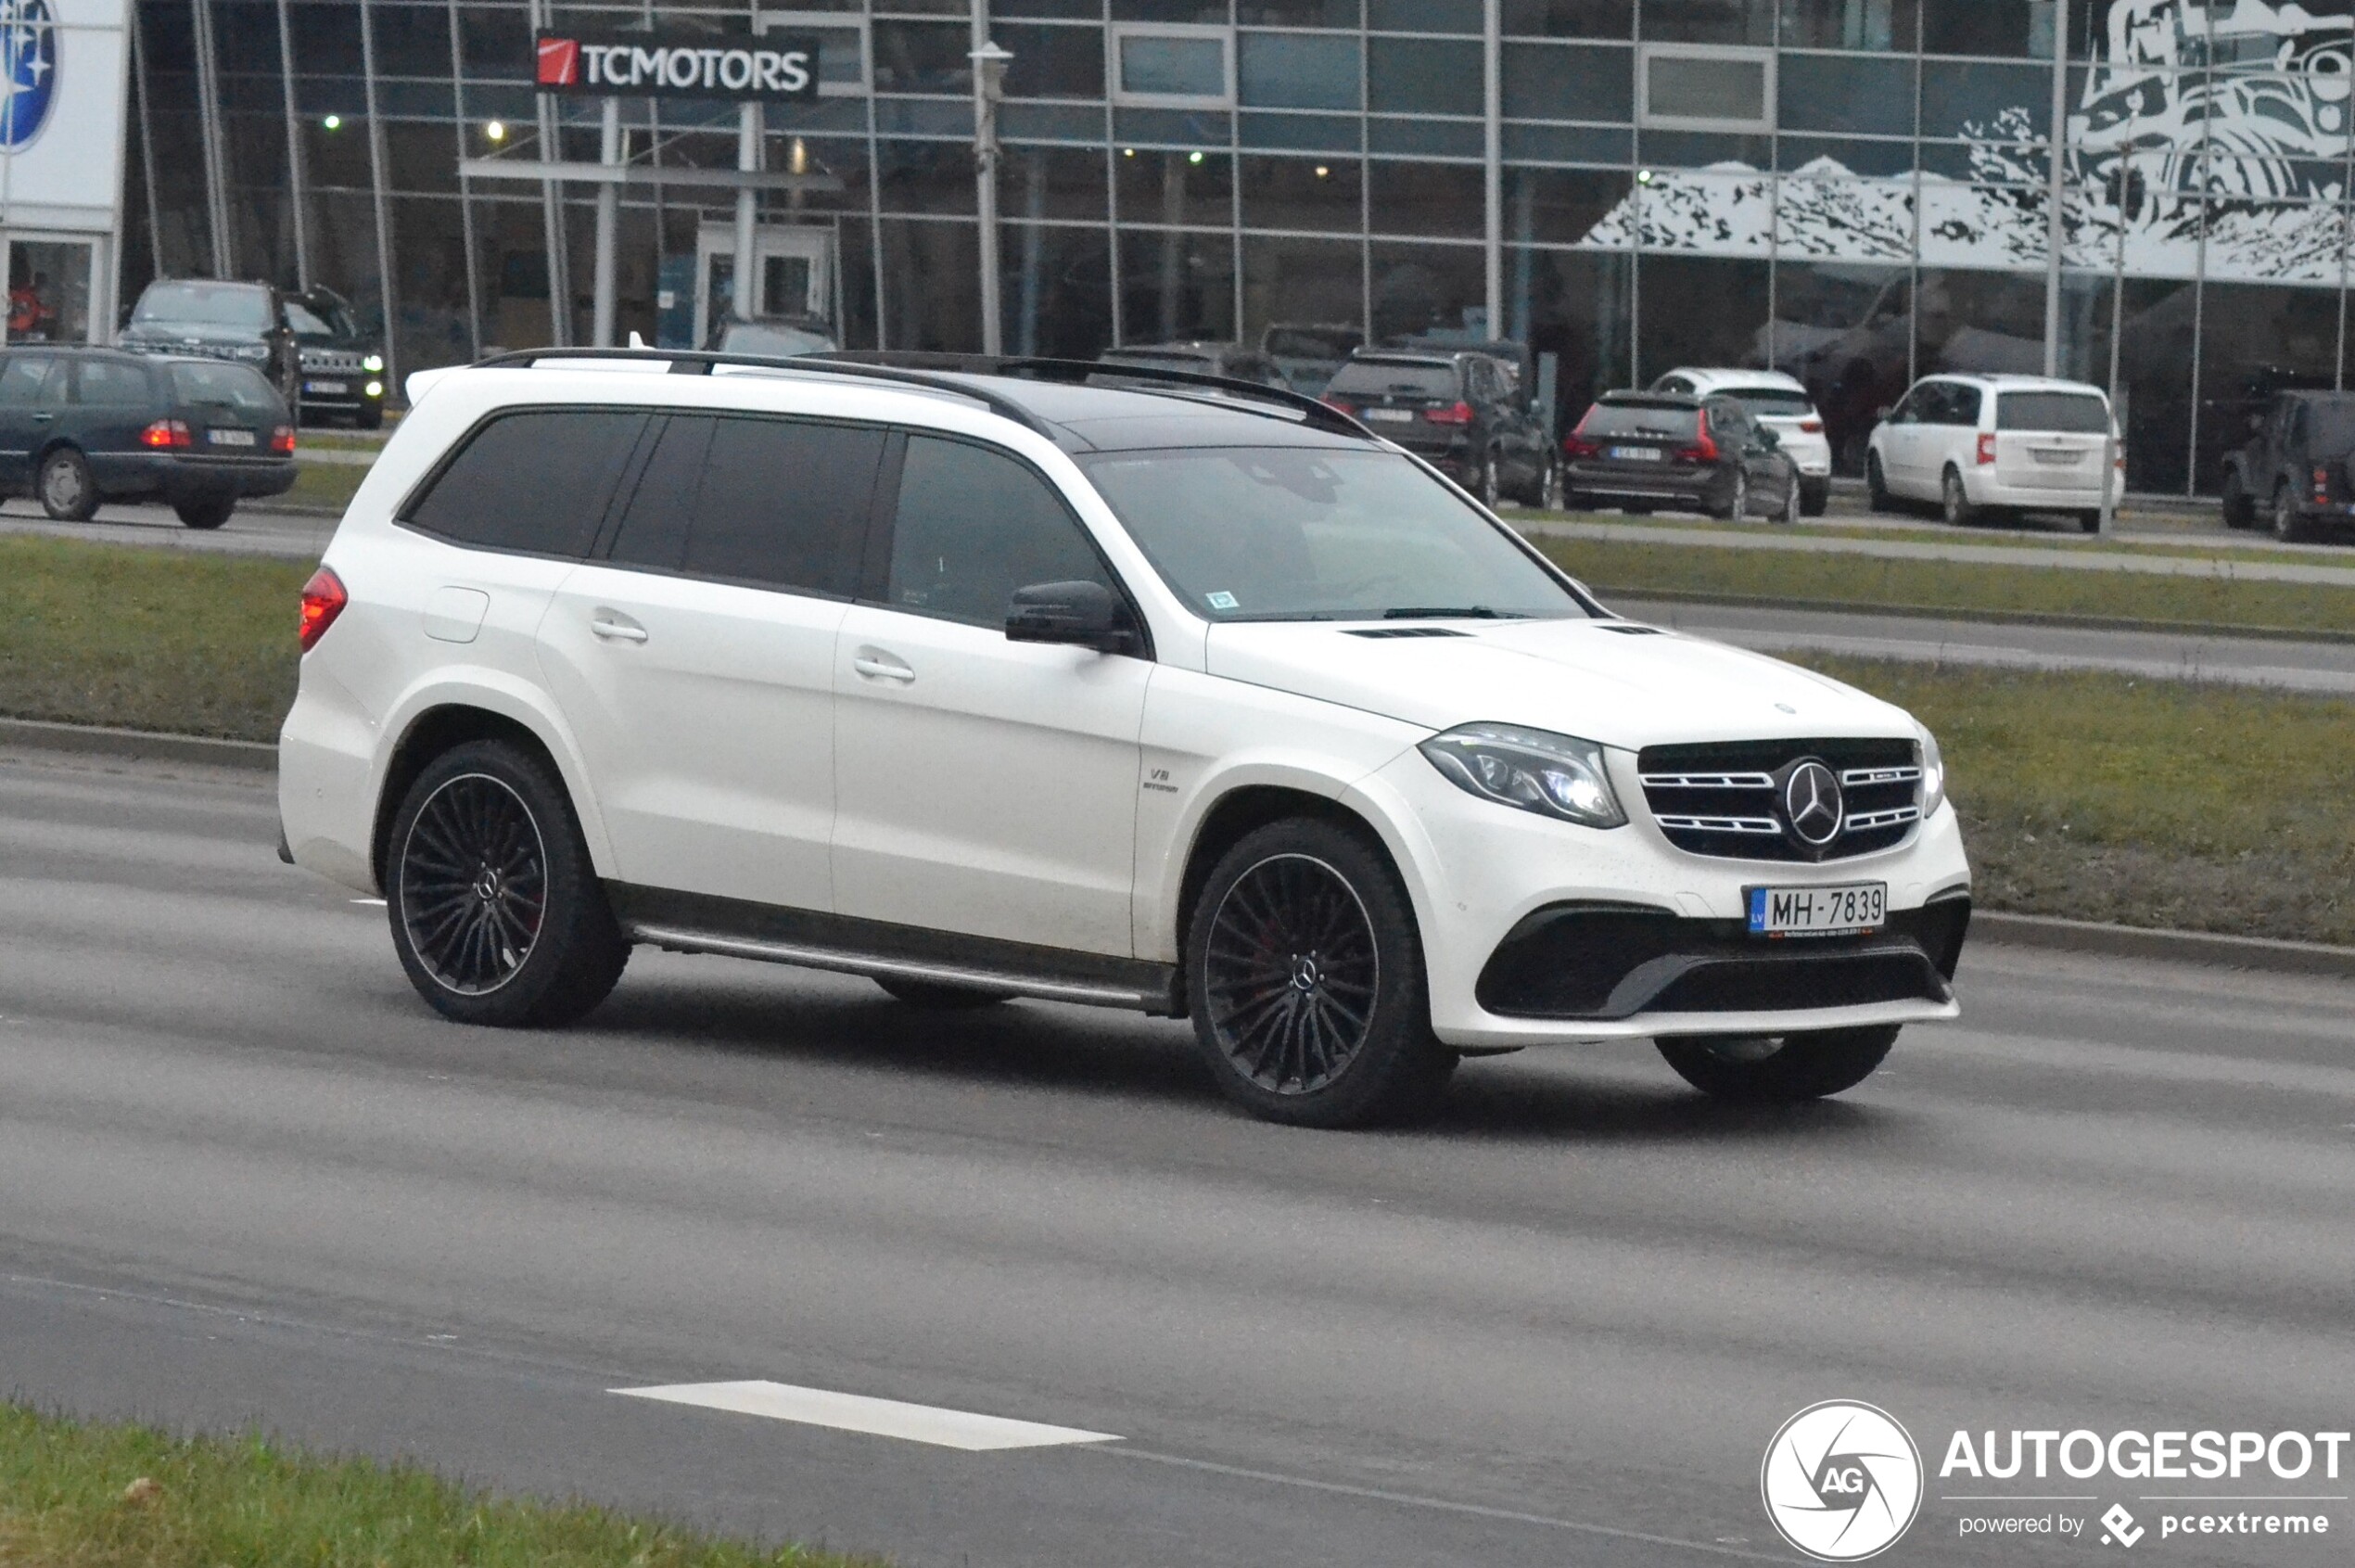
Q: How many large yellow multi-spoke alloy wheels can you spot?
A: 0